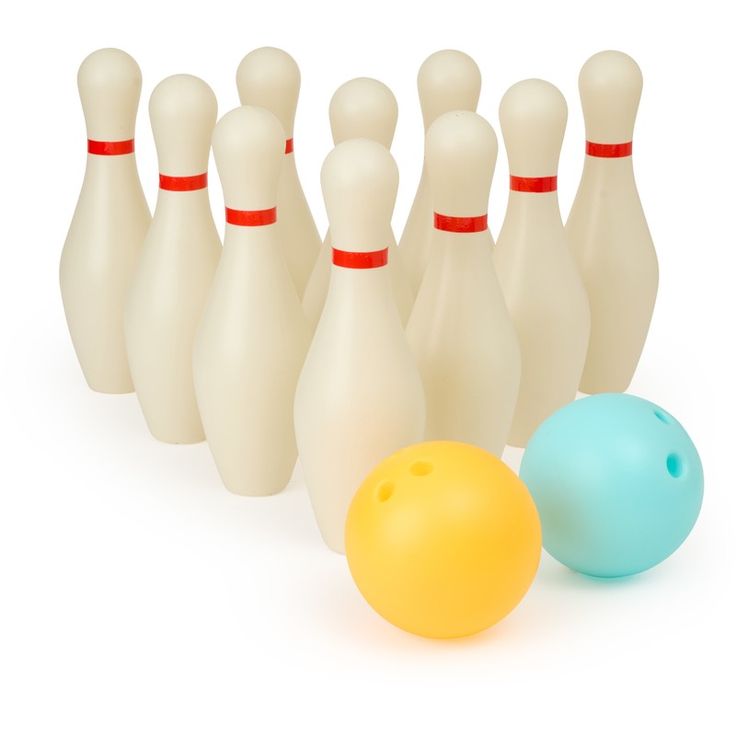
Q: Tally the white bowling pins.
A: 10